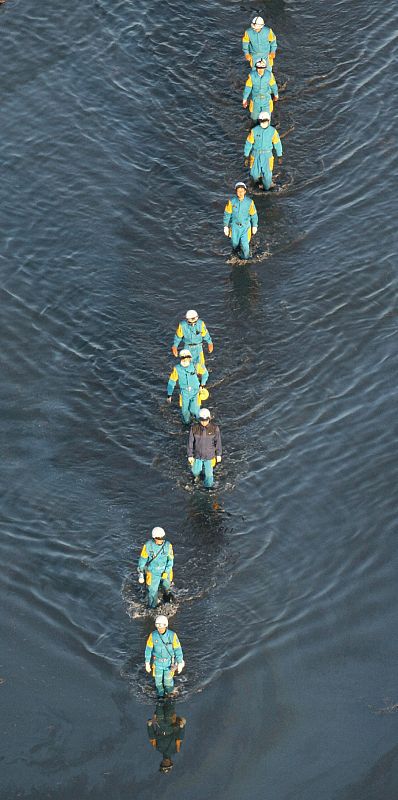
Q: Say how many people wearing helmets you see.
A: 9